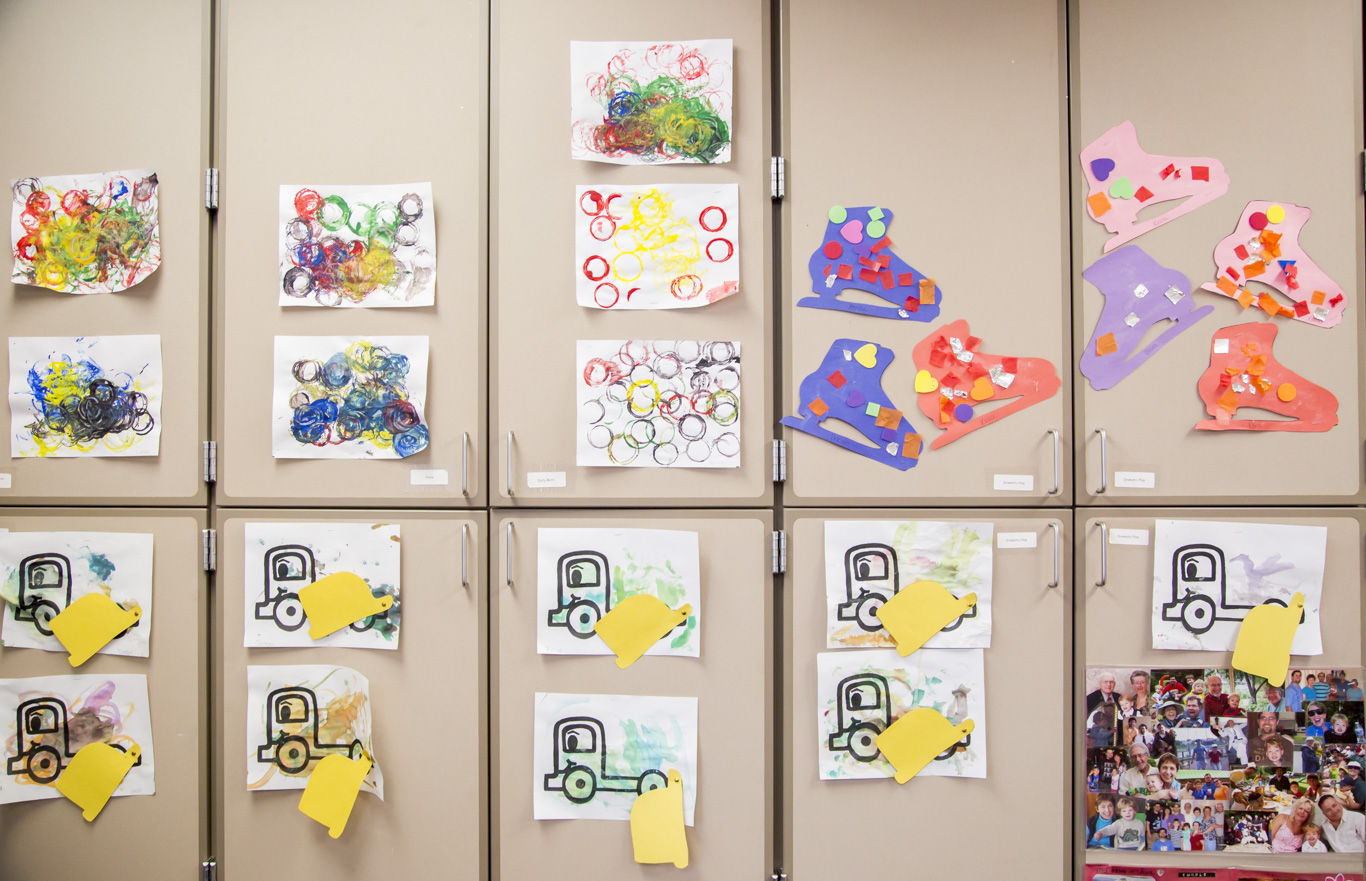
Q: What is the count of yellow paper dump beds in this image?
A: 9